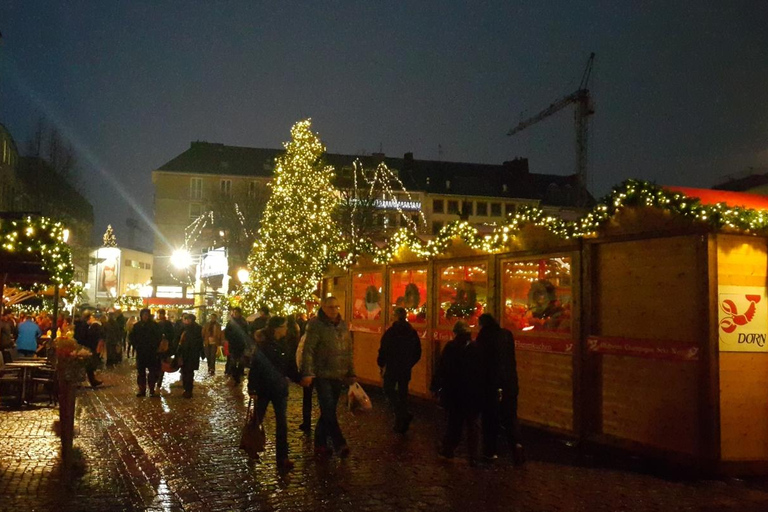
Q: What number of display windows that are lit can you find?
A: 4